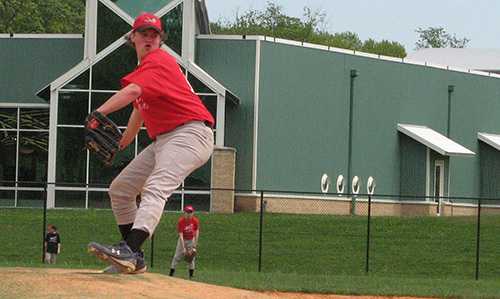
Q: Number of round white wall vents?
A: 4